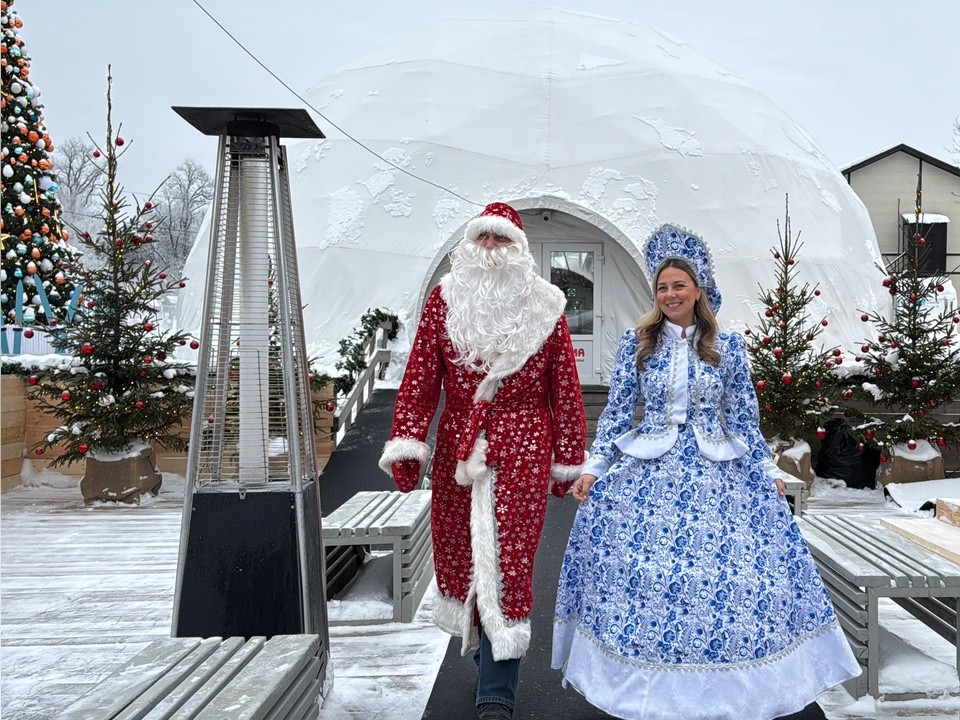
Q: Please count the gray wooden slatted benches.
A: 4